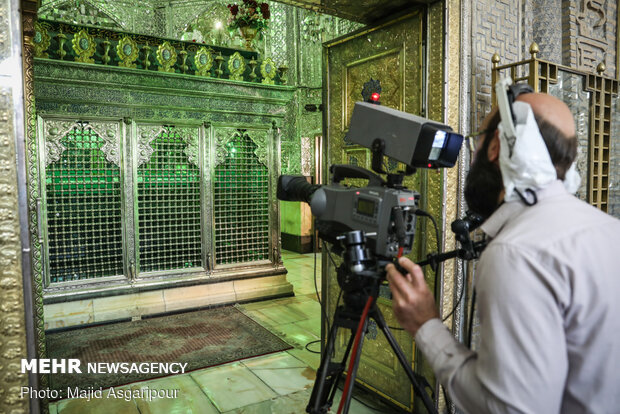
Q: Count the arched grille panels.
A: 3